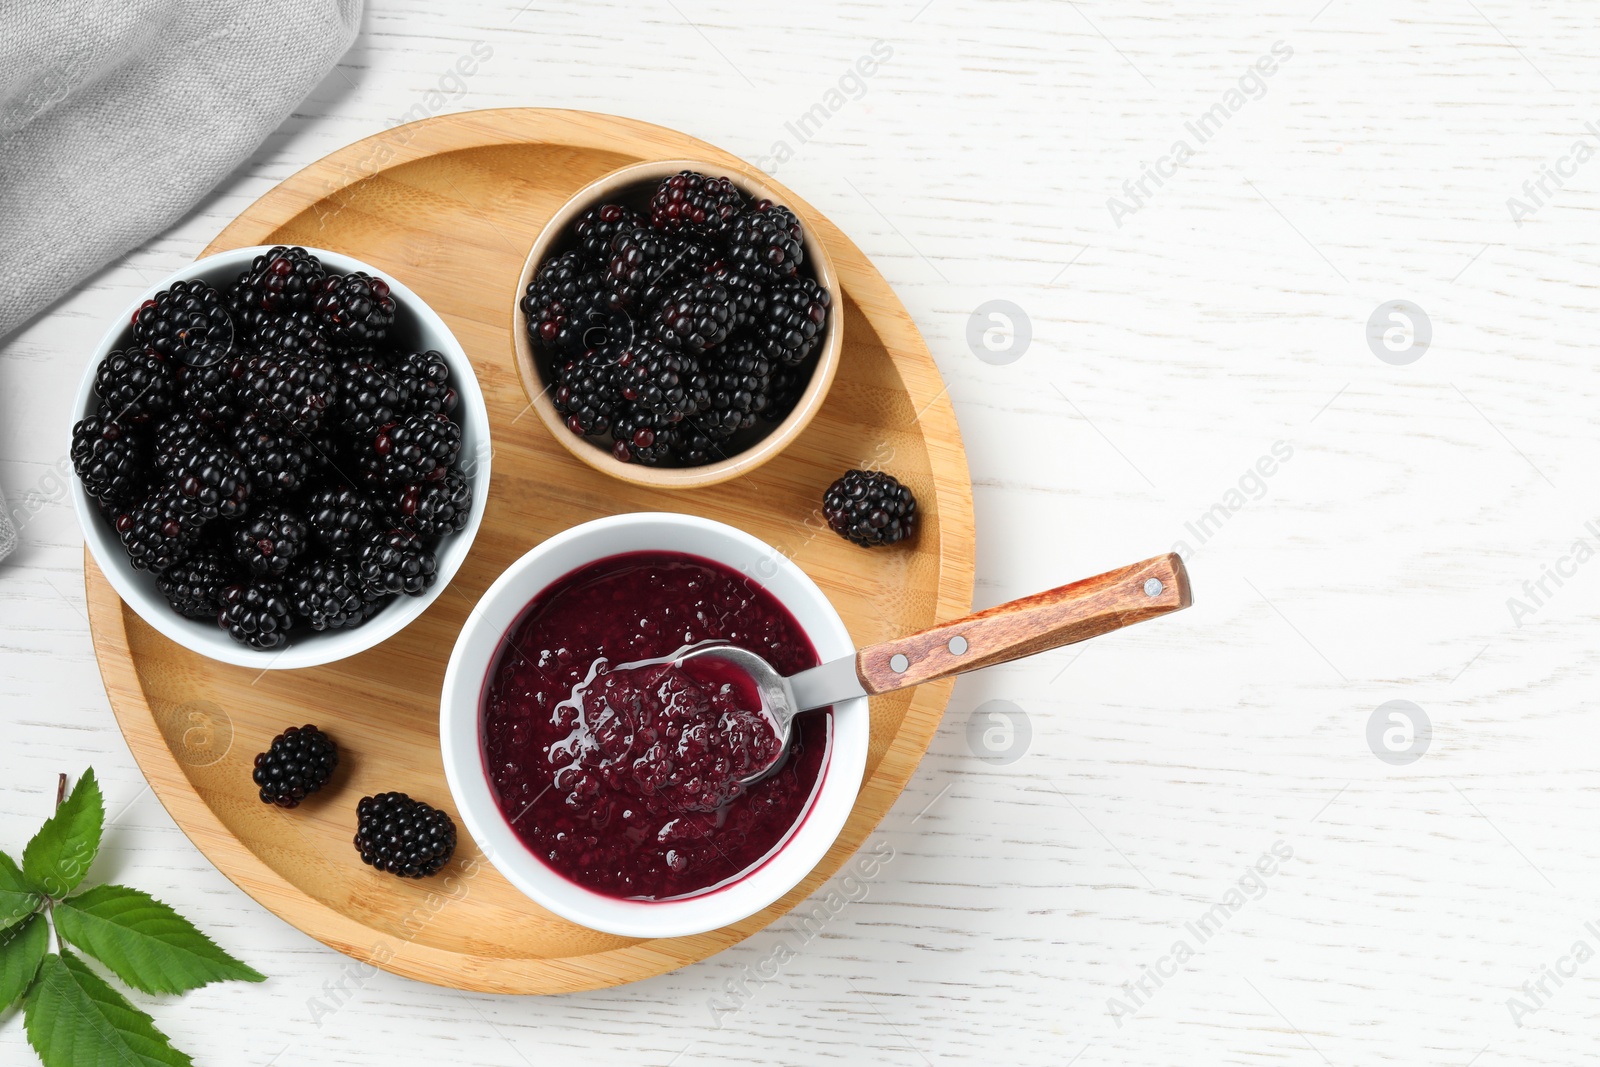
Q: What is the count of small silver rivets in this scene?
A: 3